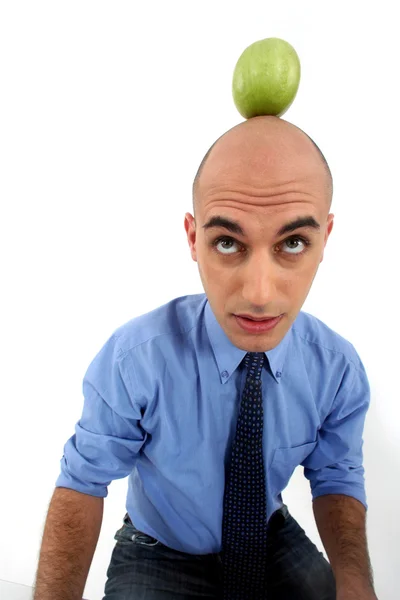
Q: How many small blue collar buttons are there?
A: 2